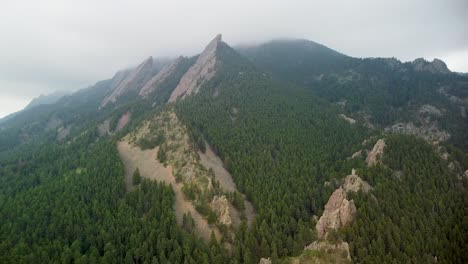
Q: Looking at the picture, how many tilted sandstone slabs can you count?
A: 3